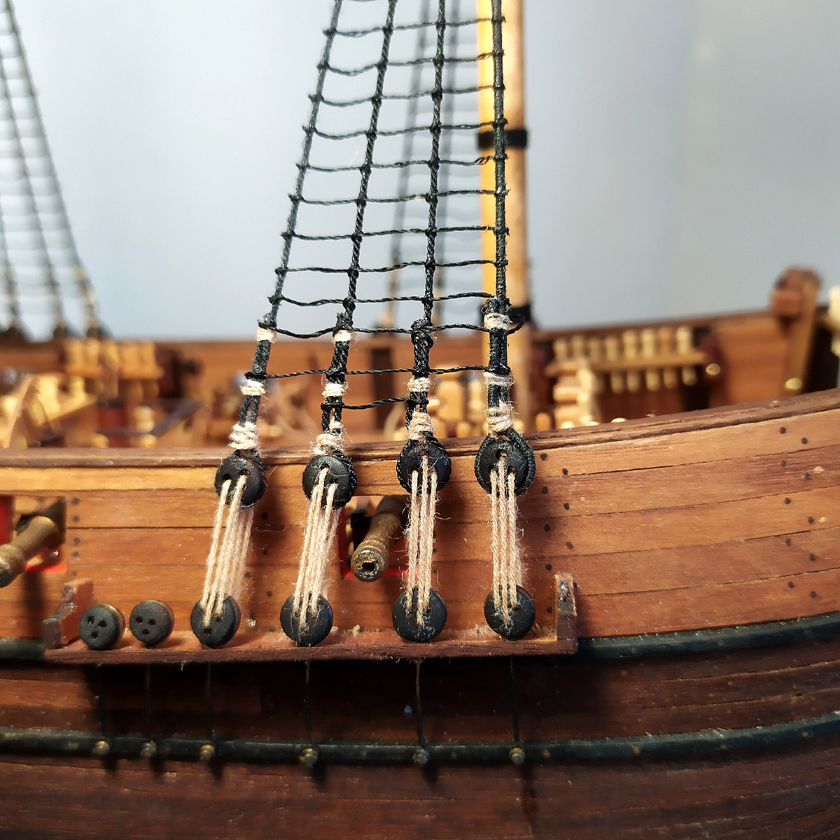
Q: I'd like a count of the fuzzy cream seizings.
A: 11